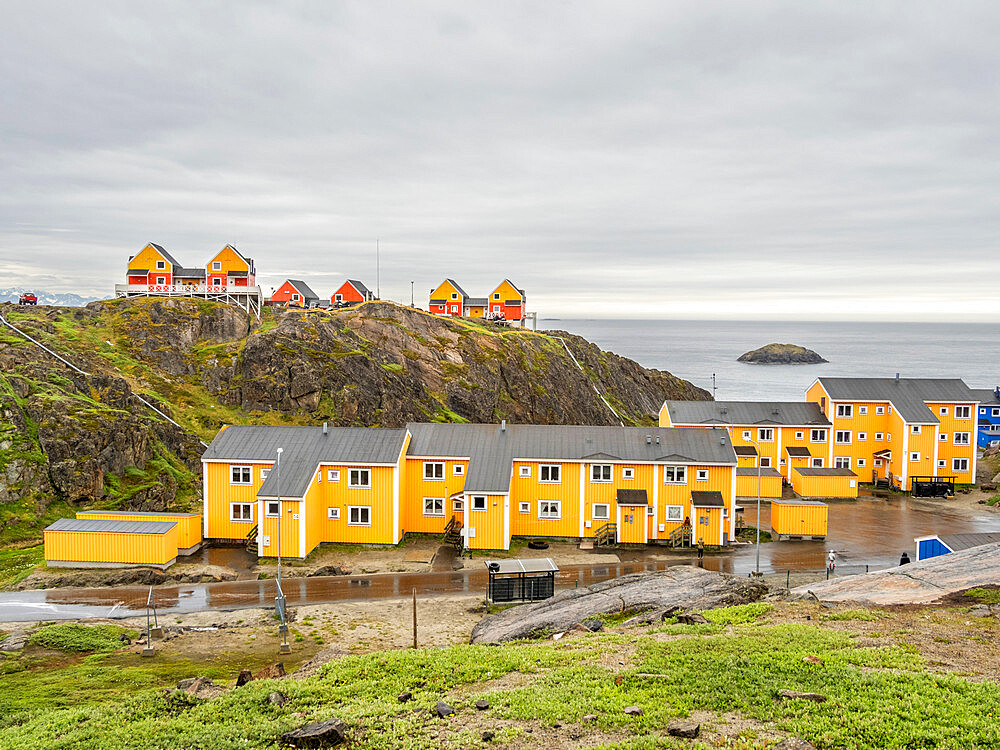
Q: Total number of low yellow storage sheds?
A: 5